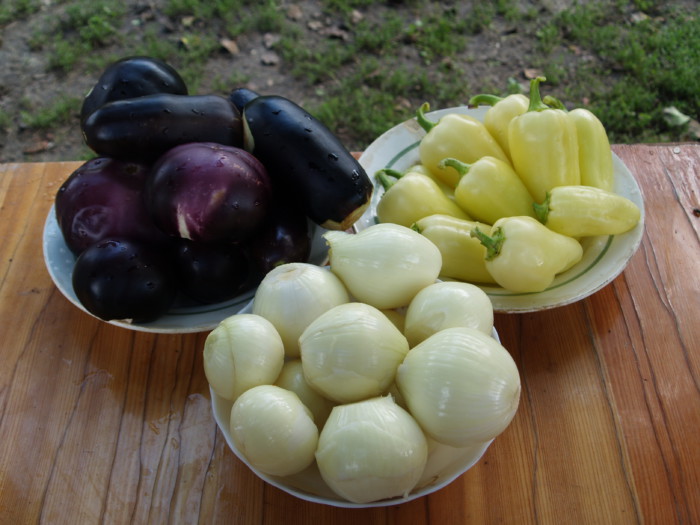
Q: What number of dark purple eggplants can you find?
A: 9